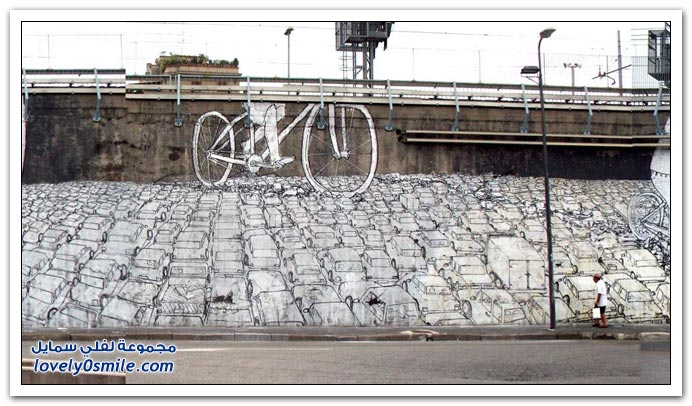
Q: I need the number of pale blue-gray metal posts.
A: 10